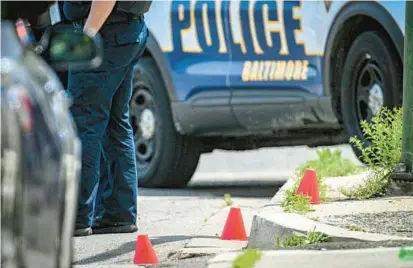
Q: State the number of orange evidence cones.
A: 3